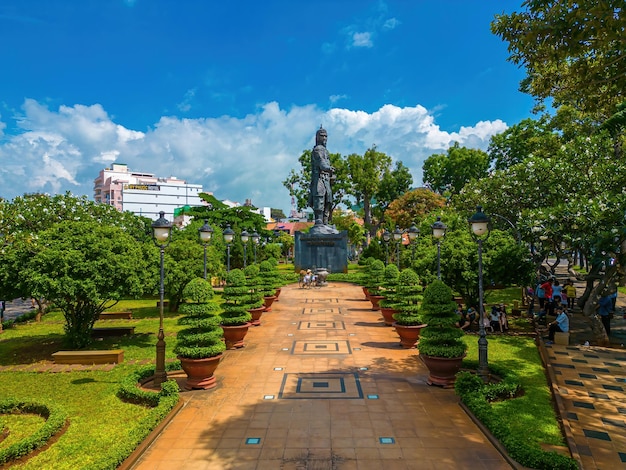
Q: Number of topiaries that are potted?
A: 10